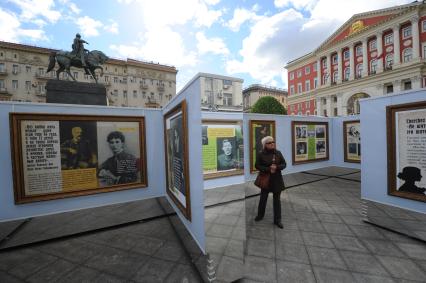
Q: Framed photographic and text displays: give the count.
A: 7